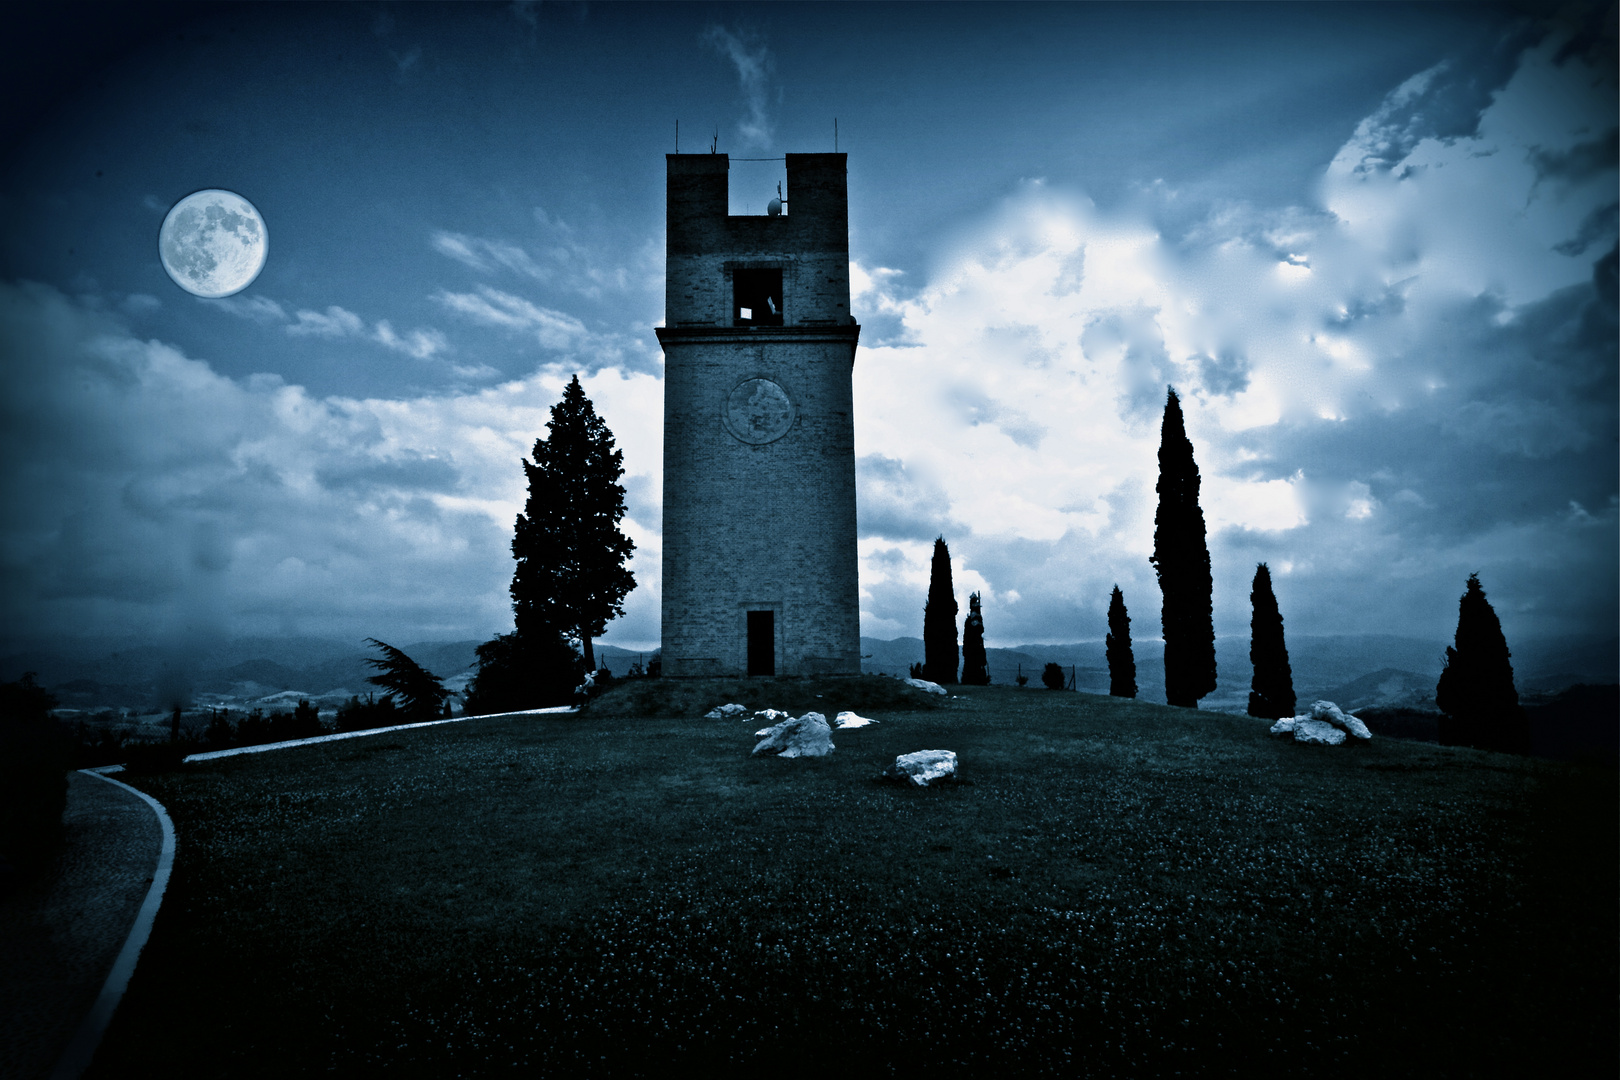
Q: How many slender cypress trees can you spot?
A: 6